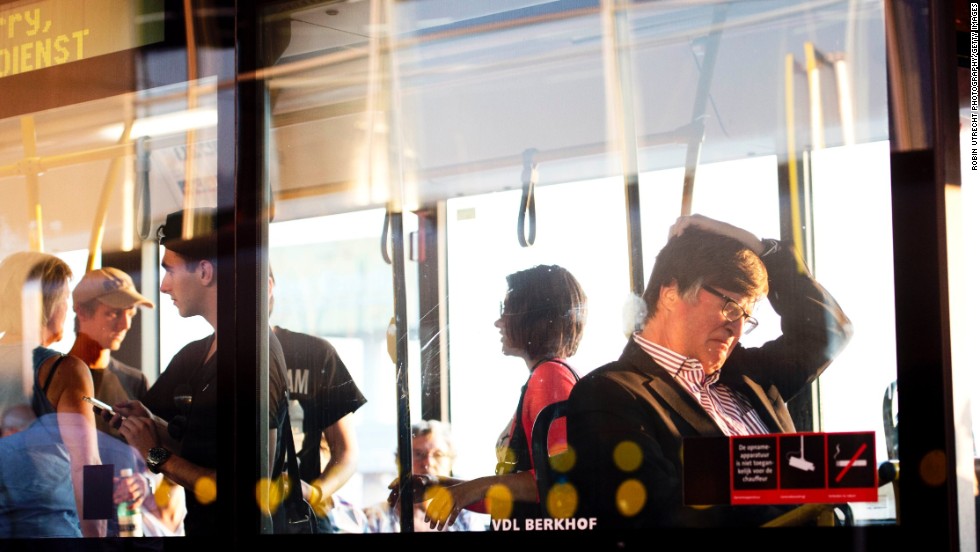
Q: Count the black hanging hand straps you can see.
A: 3